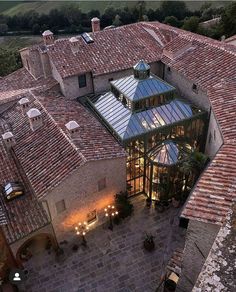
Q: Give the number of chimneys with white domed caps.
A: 7